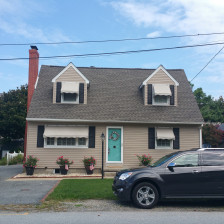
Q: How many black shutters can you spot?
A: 8